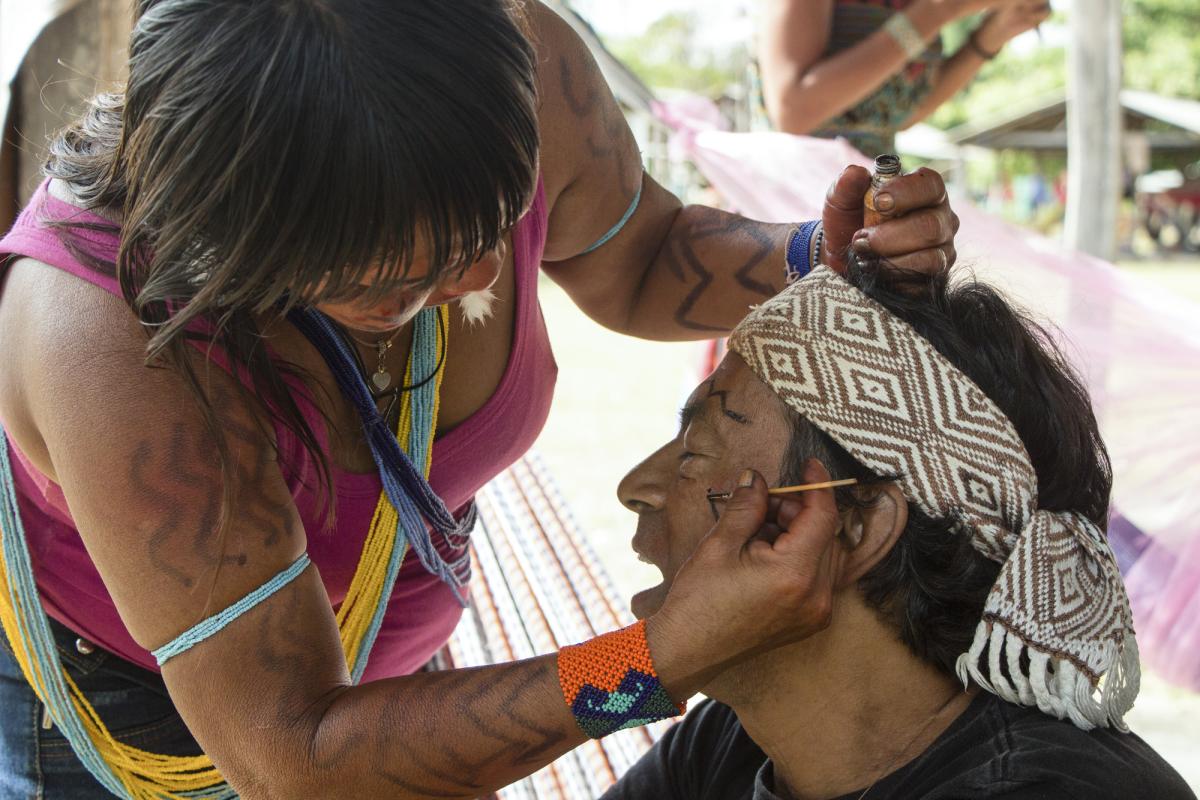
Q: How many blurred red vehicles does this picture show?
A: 1